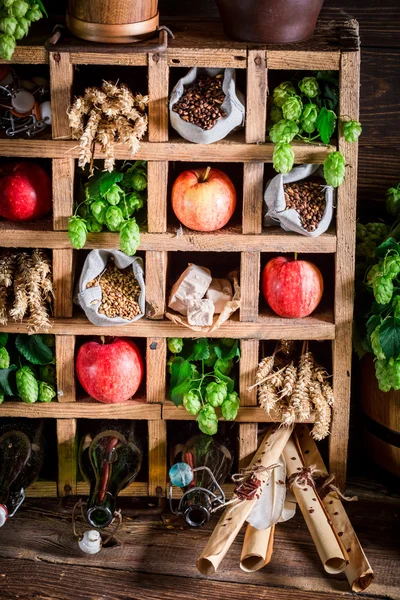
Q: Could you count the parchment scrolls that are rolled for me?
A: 4